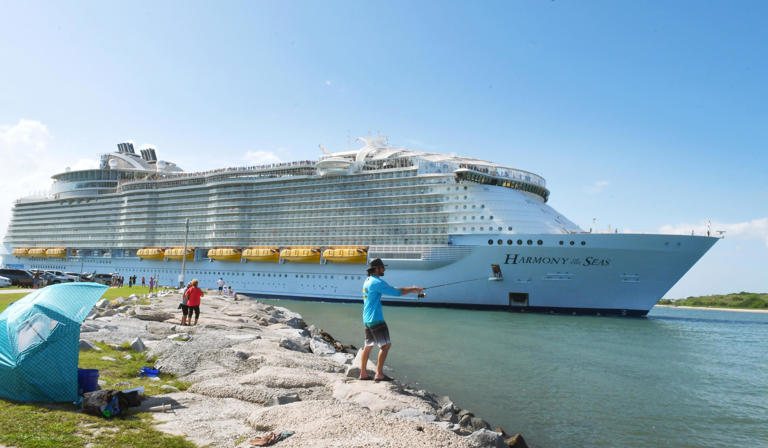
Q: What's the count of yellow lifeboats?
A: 9